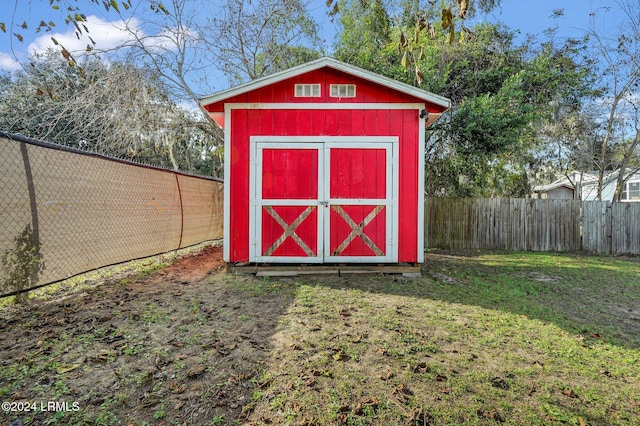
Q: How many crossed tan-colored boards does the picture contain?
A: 4